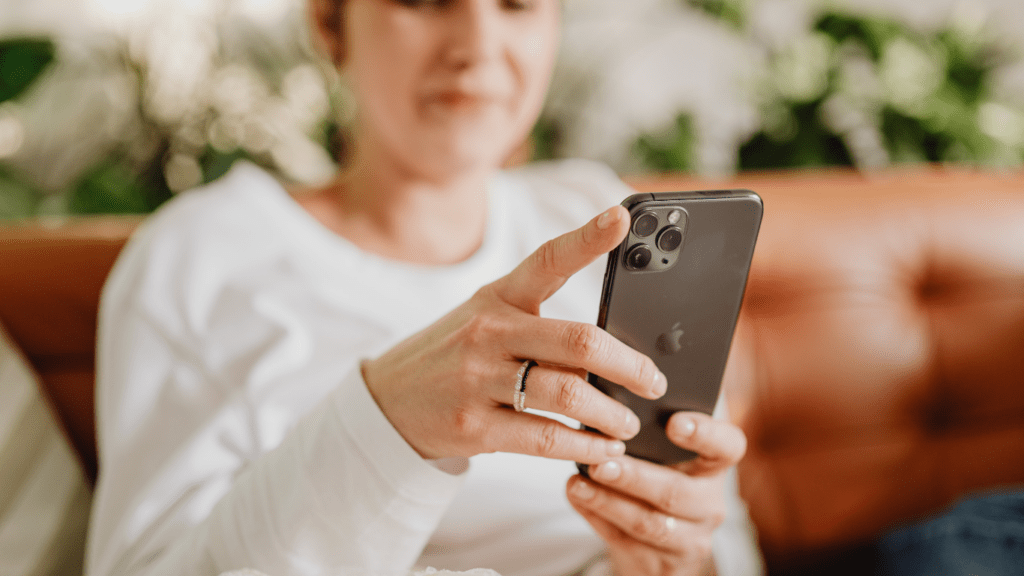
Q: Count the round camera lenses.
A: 3